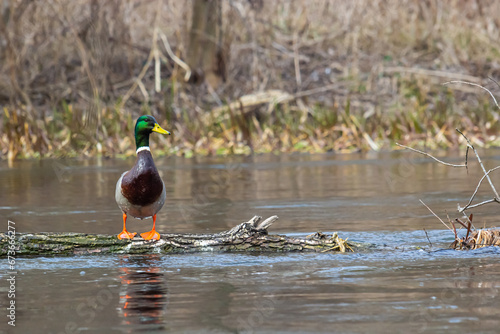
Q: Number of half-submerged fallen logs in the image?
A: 1